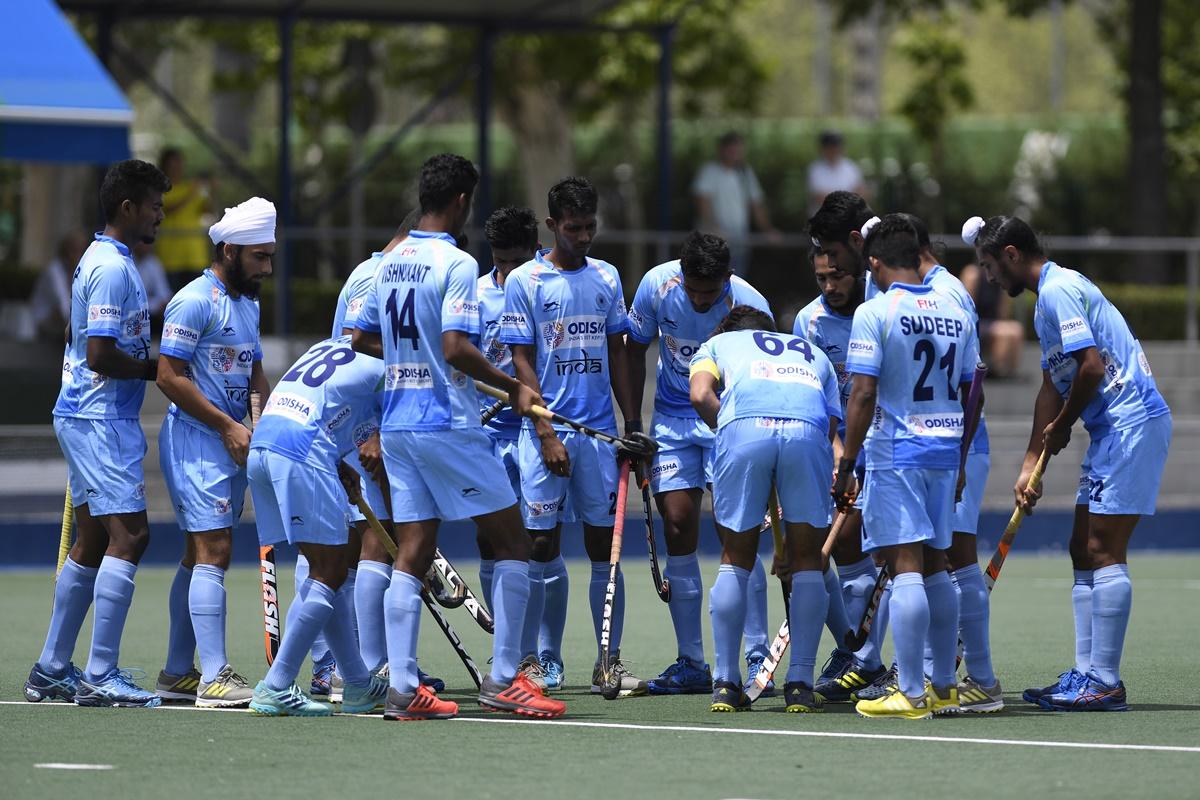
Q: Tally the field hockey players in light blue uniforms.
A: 14